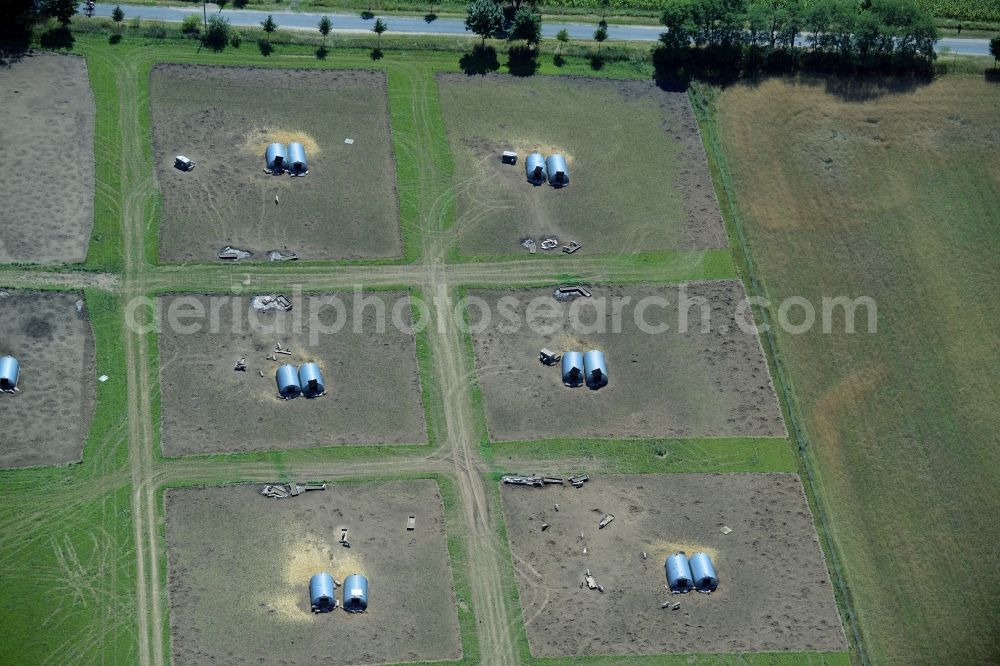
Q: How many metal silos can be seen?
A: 13